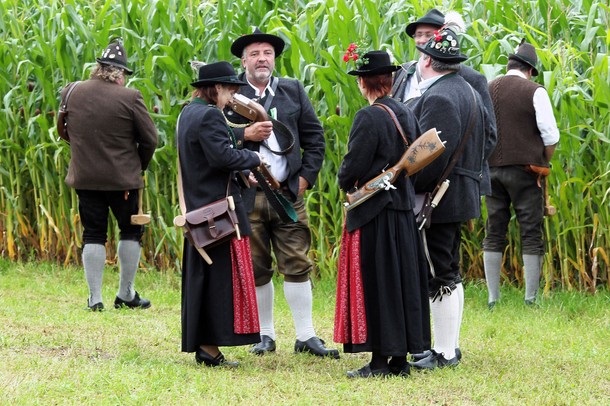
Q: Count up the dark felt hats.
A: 7